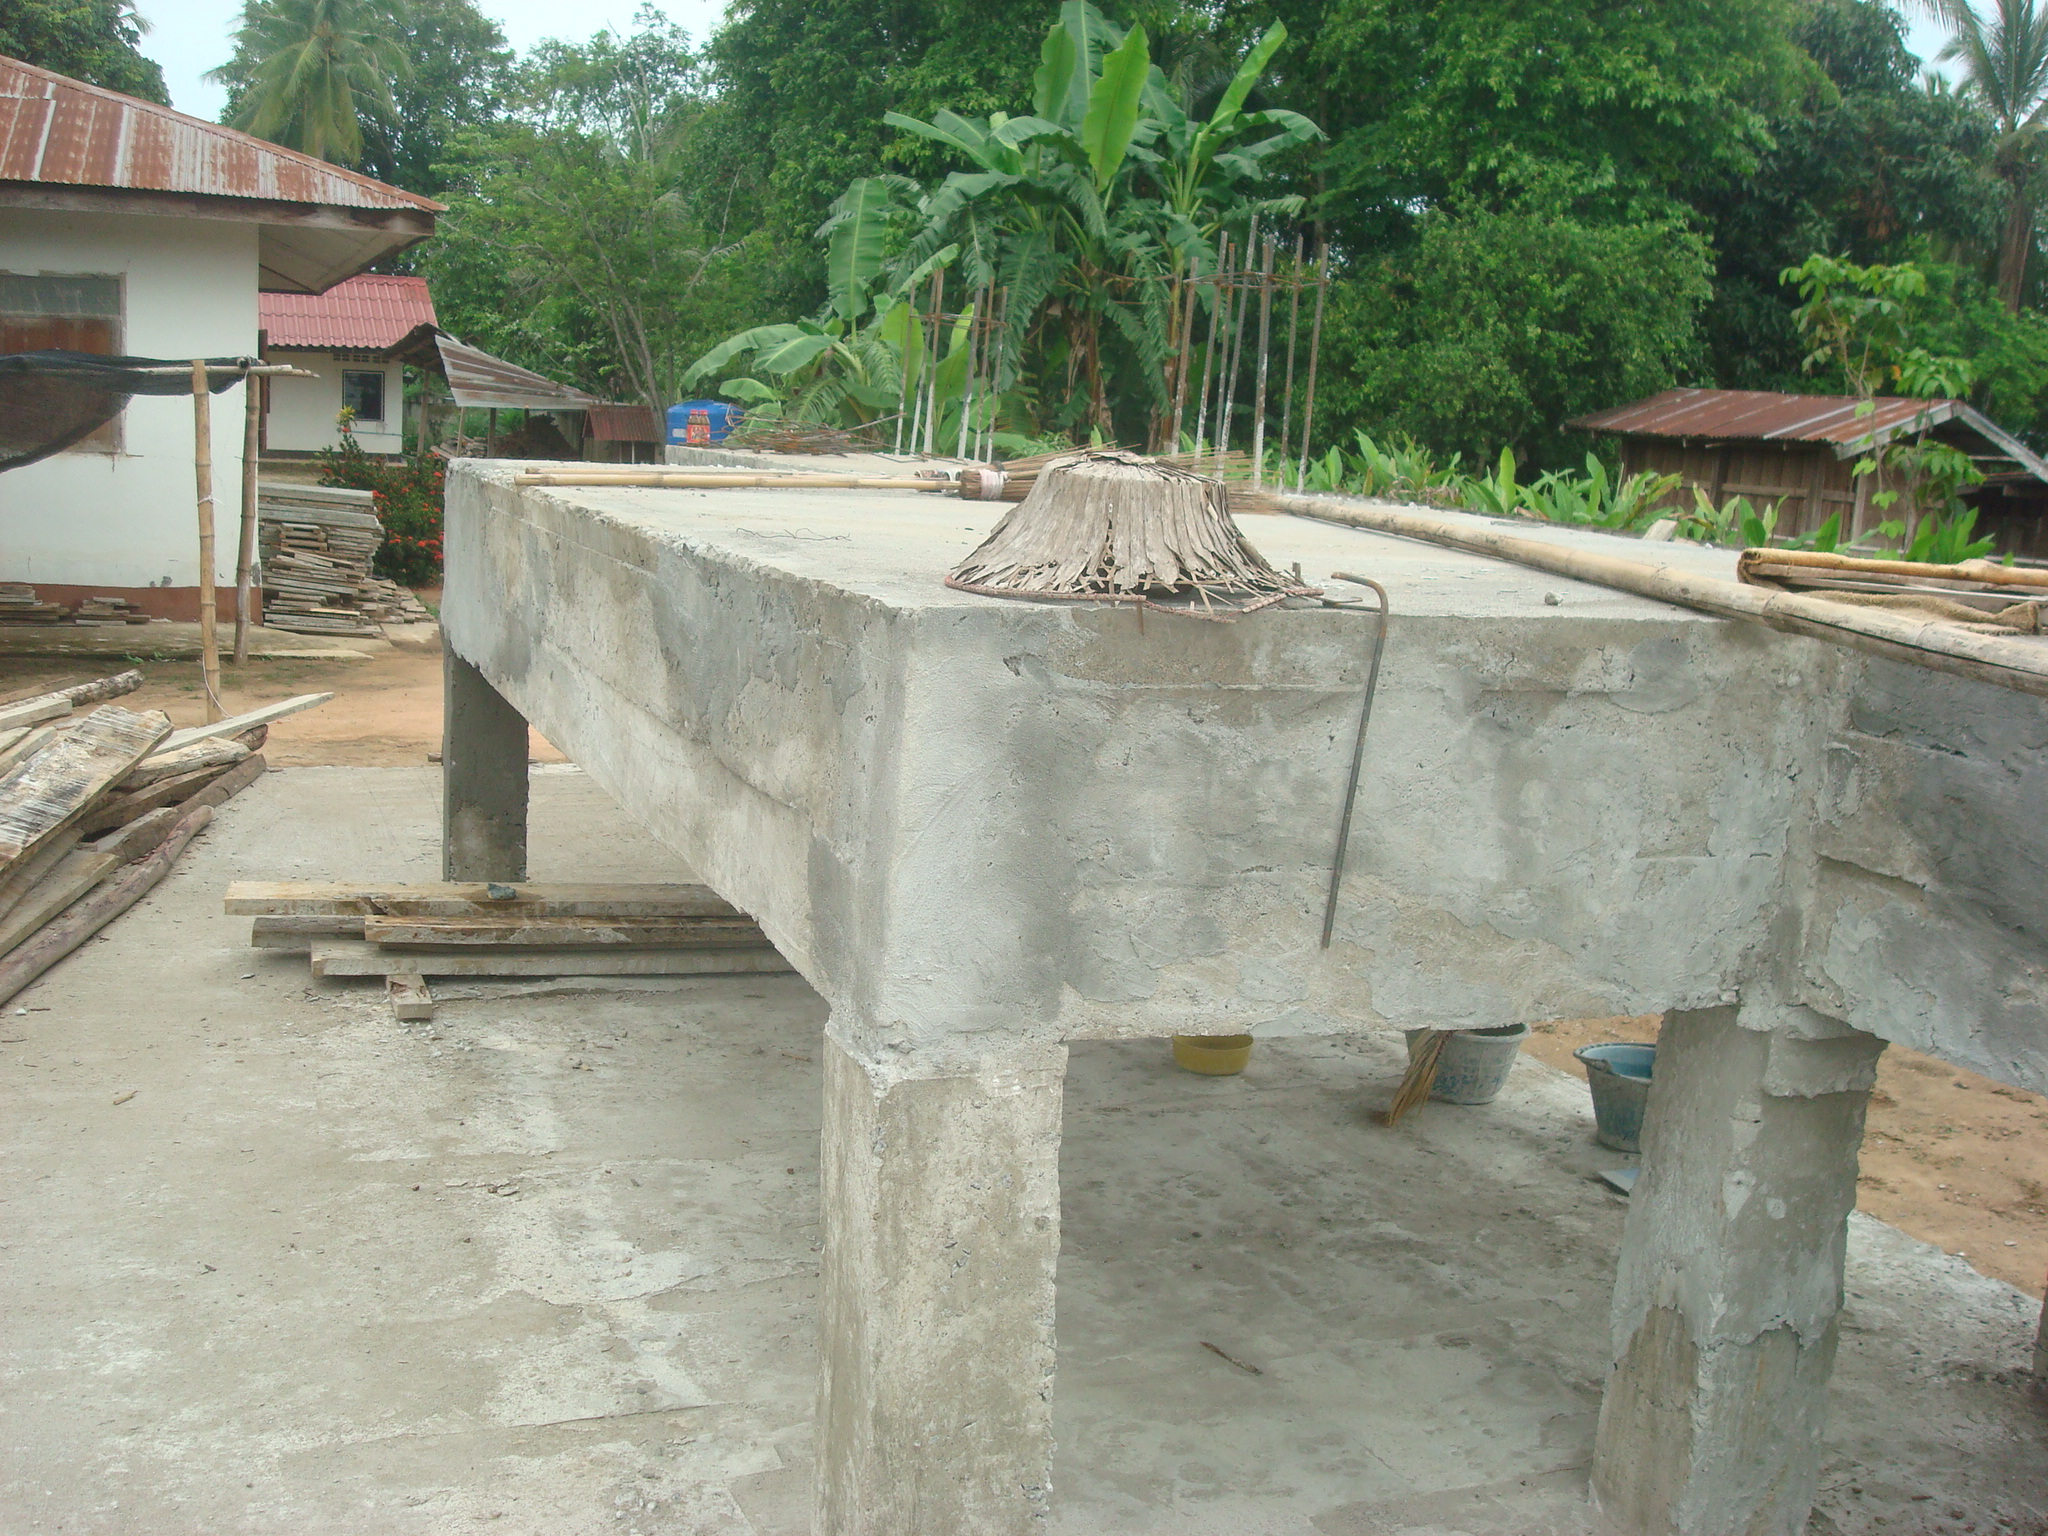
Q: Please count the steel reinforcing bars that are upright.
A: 14